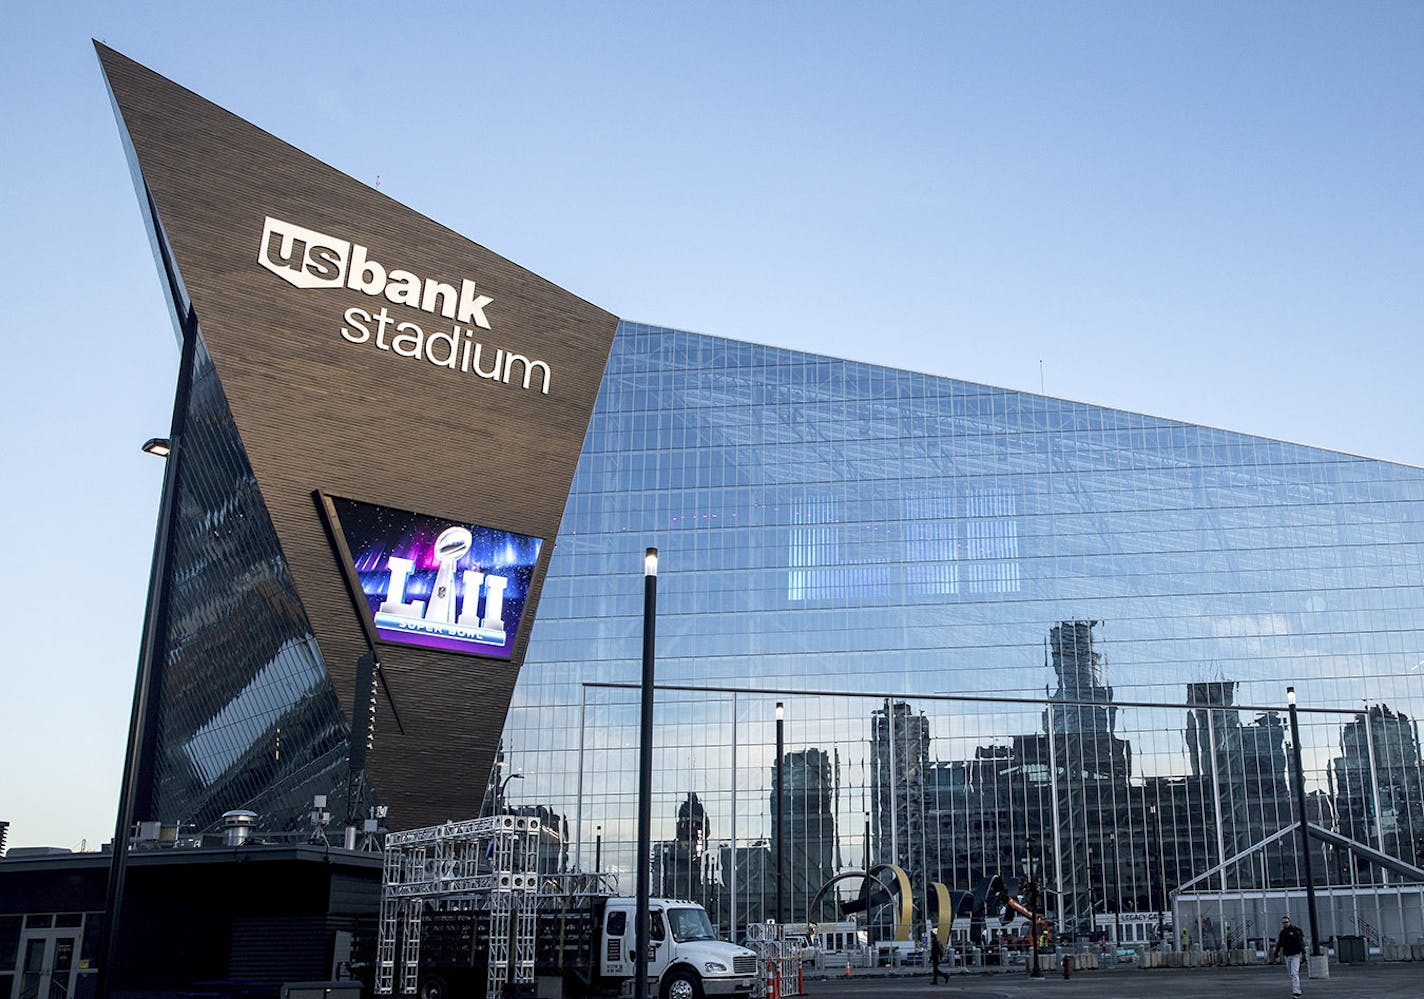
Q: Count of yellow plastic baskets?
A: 0